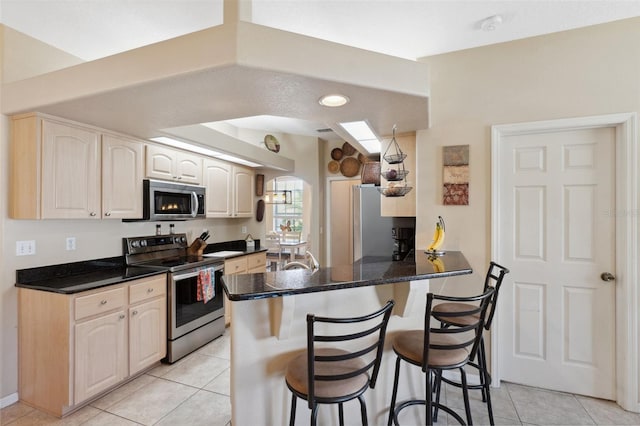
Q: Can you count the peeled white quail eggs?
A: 0